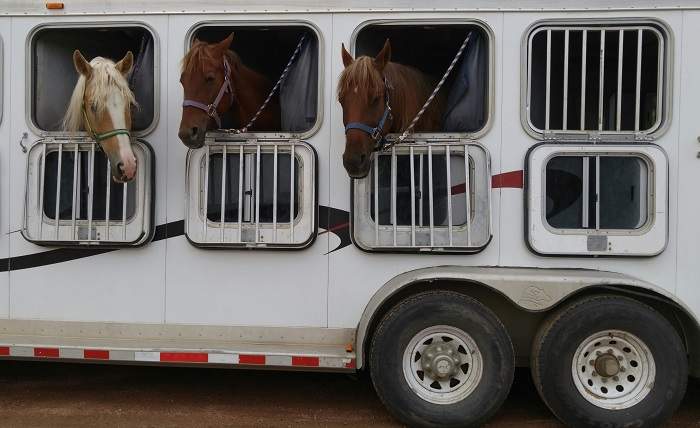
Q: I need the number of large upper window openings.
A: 4